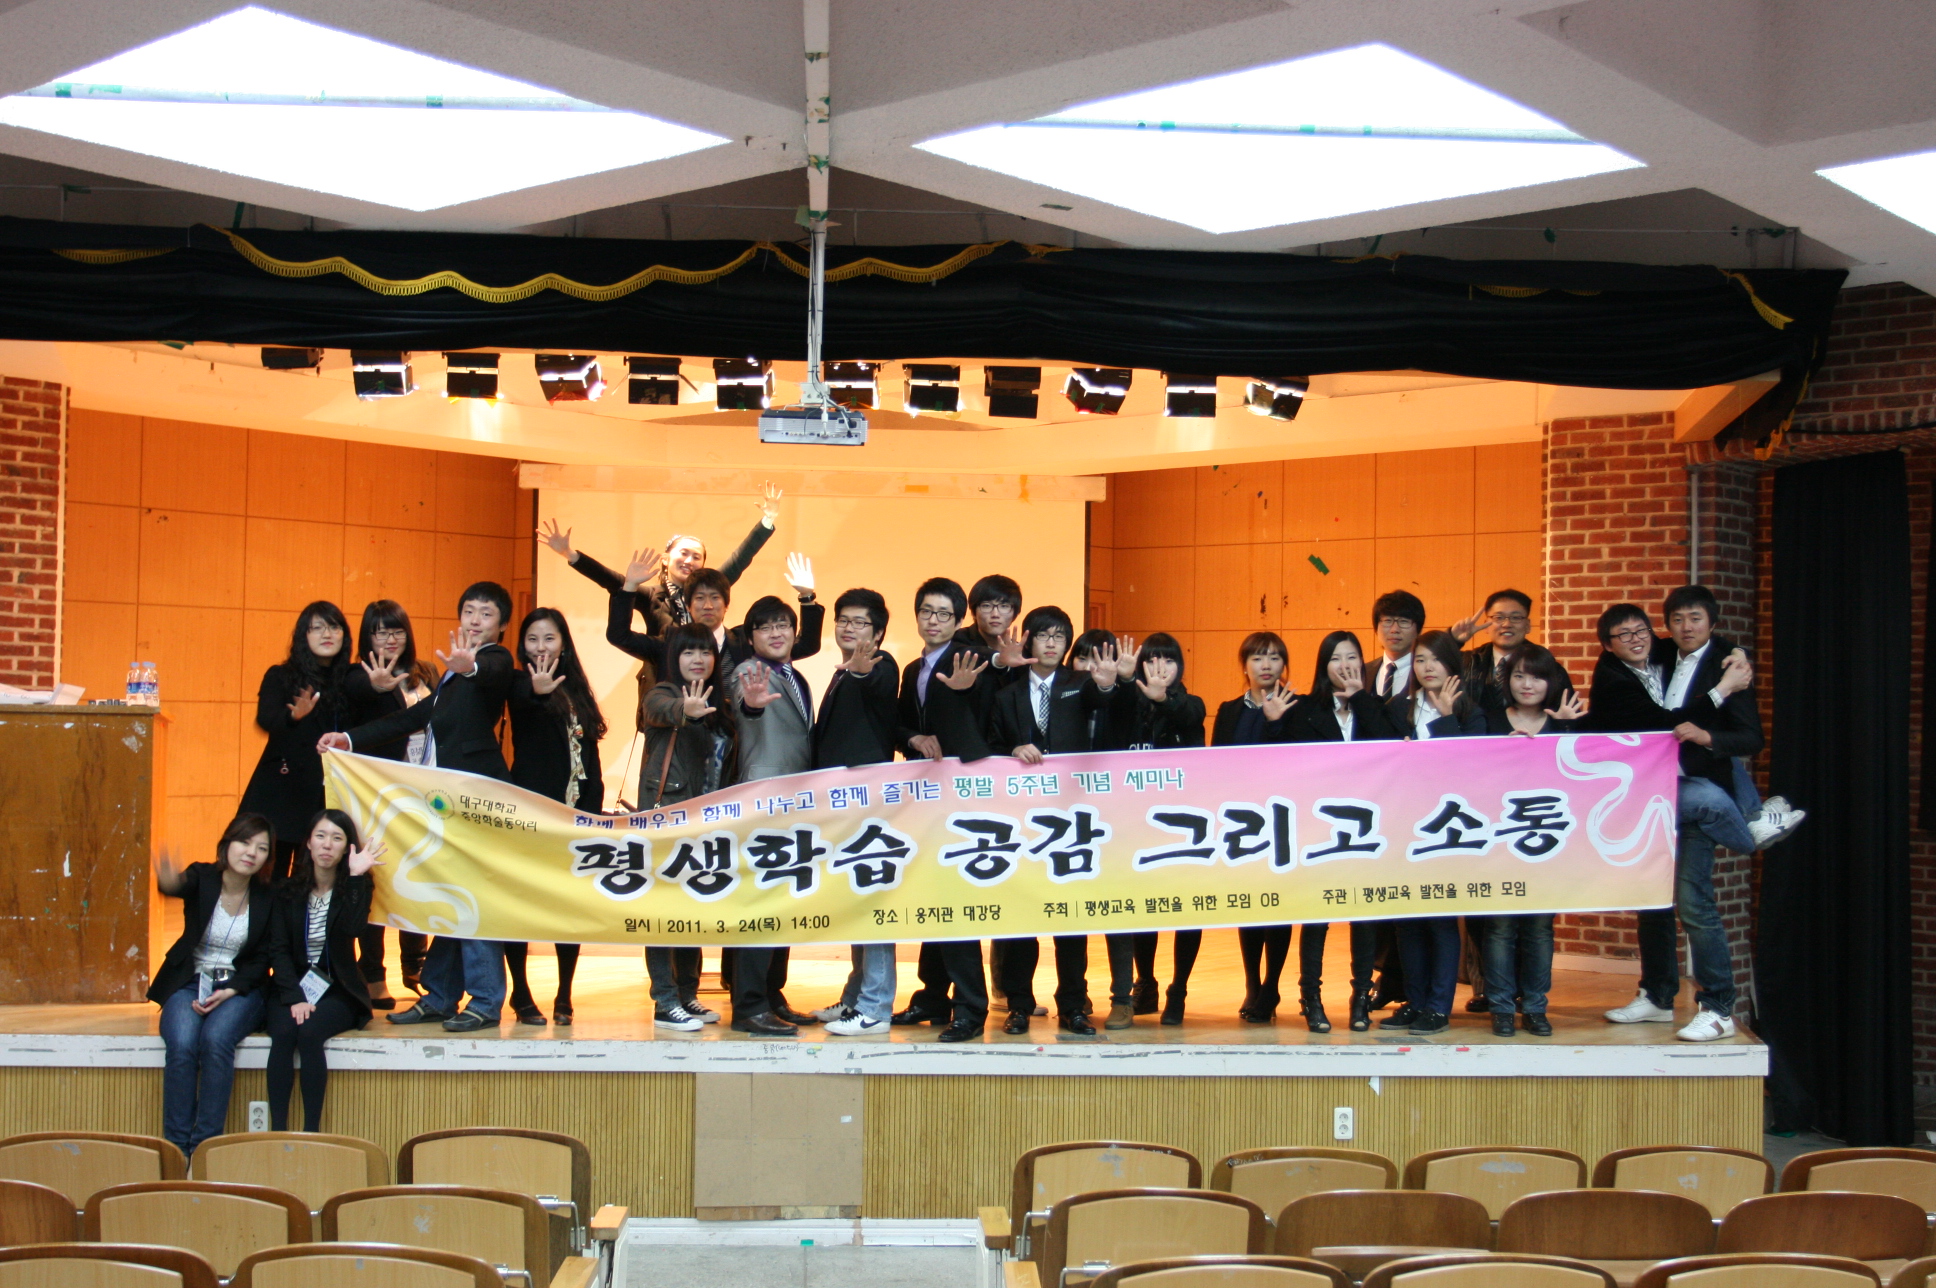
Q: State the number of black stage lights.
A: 12